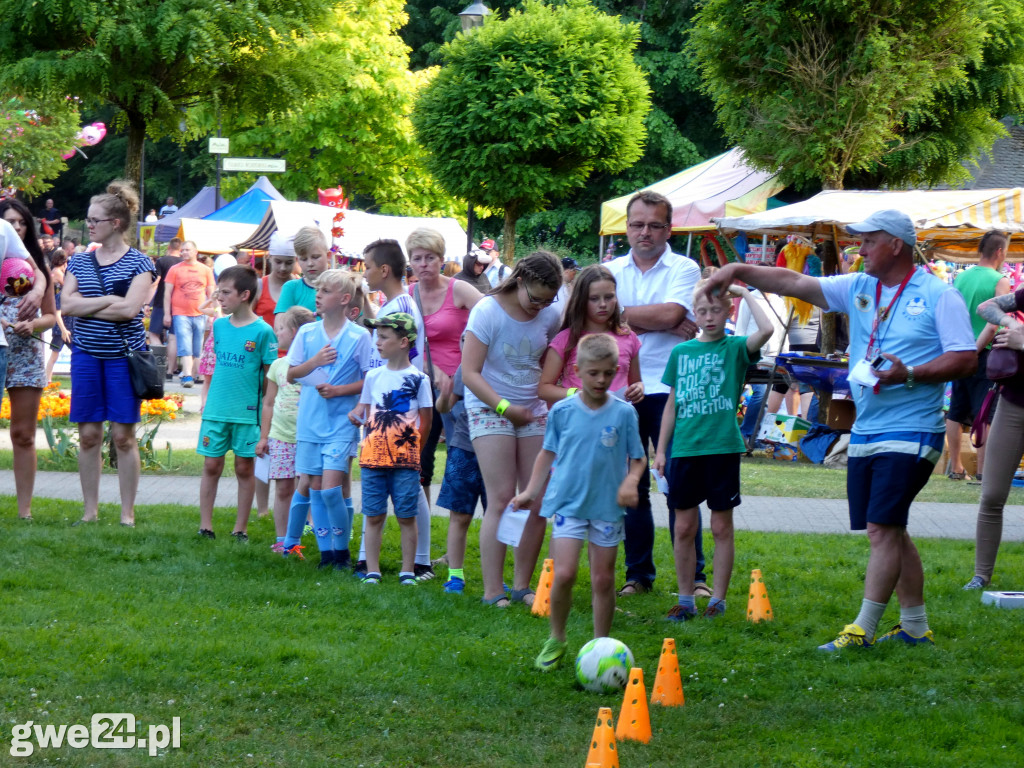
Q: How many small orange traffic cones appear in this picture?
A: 5